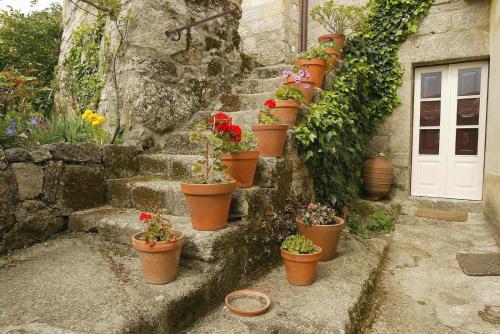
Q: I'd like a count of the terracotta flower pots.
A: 12